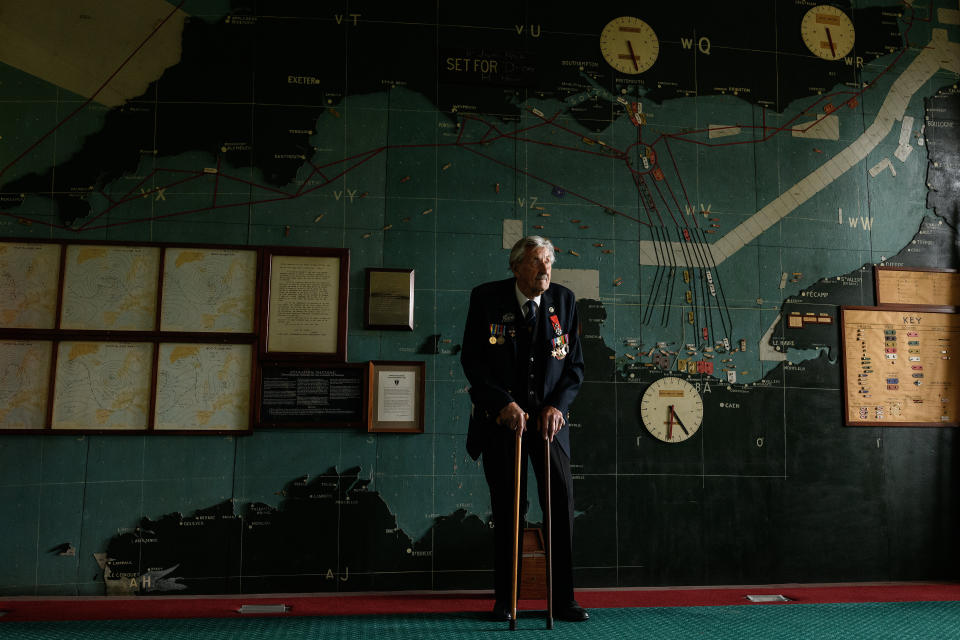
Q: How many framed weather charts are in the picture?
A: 6